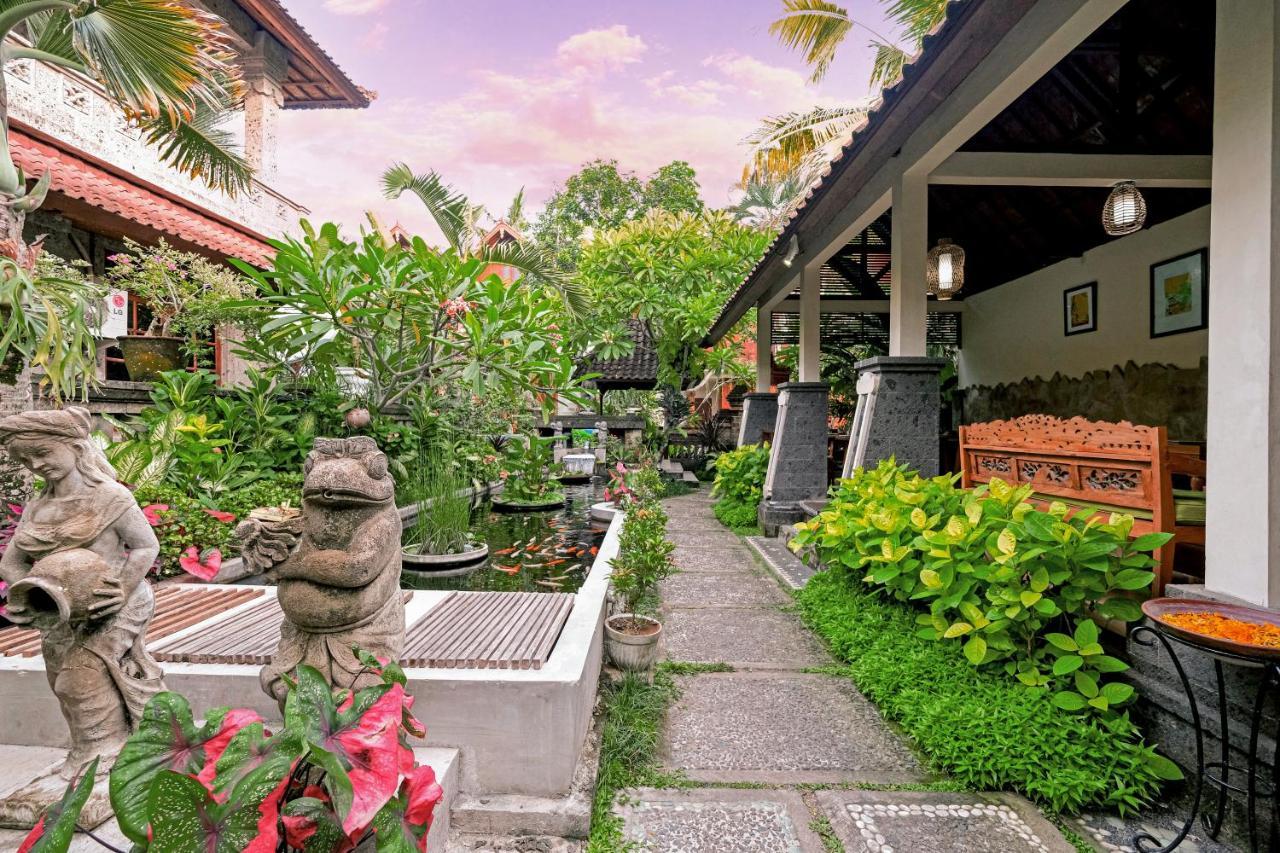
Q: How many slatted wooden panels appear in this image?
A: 3